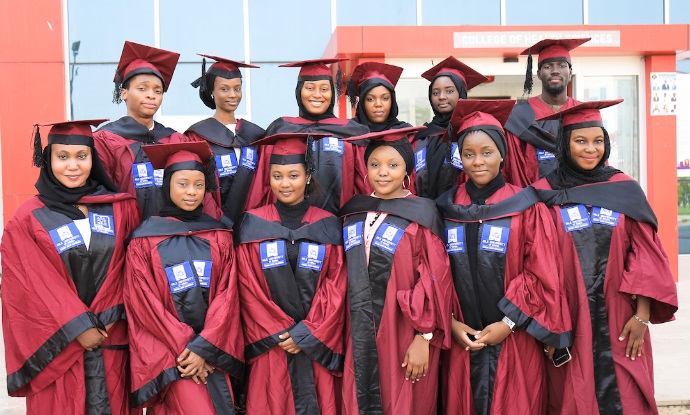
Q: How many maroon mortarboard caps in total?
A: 12